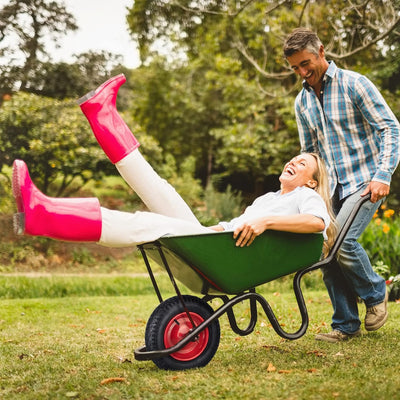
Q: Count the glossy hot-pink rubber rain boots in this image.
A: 2